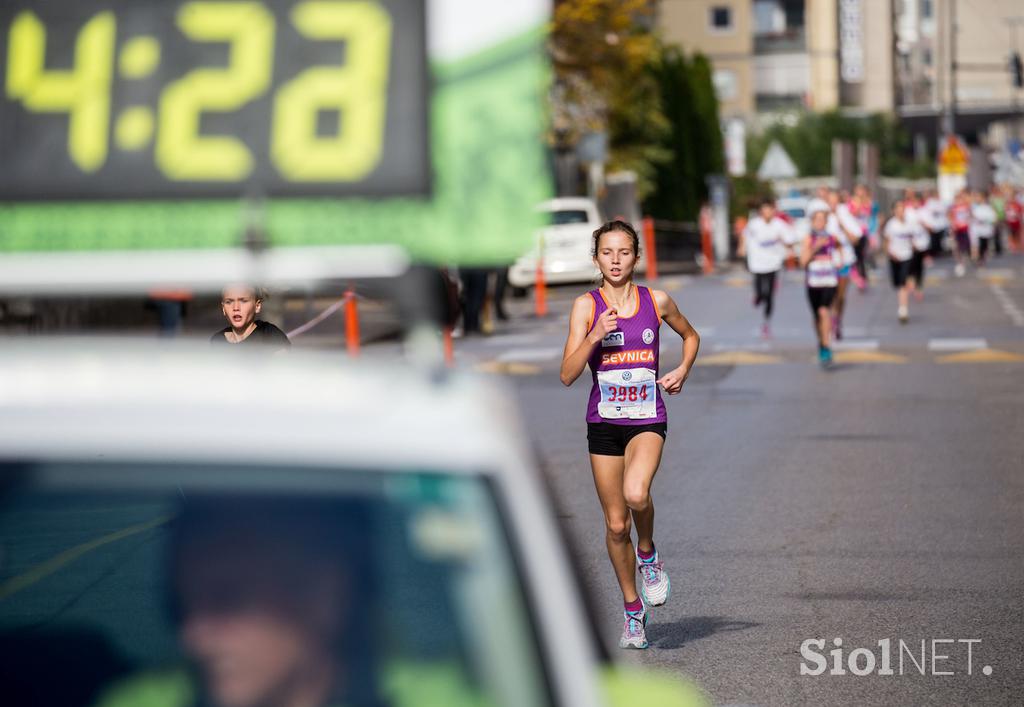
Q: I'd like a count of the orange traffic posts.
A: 5